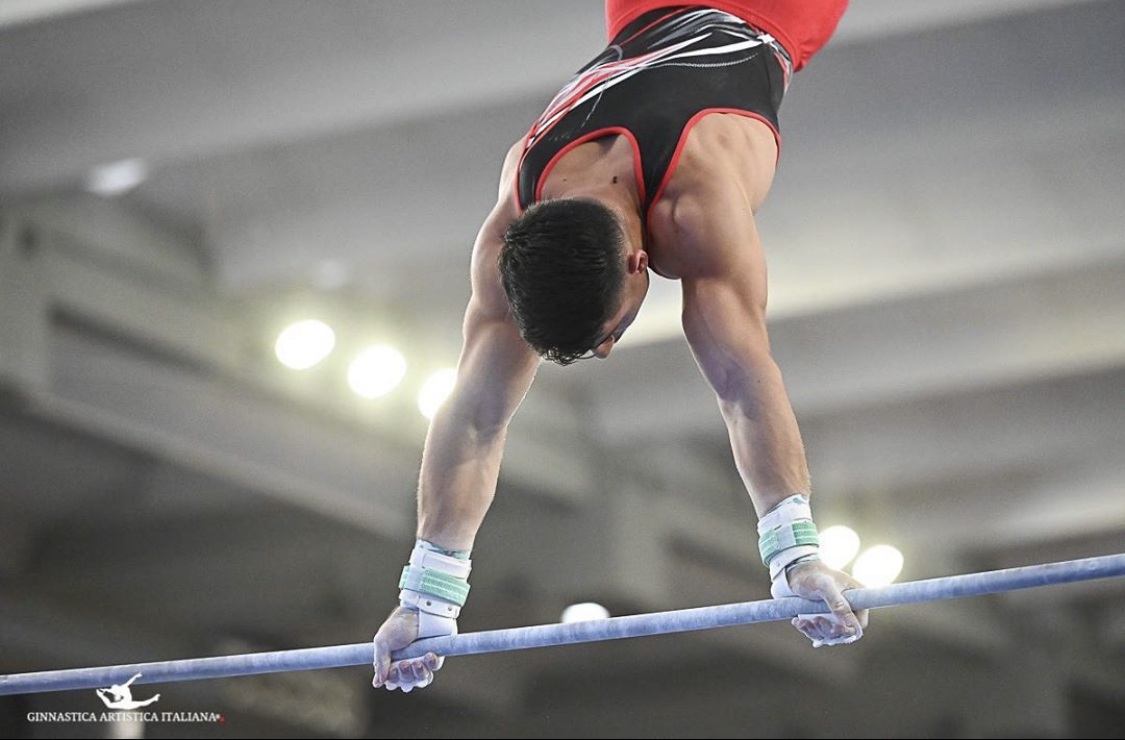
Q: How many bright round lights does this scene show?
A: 6